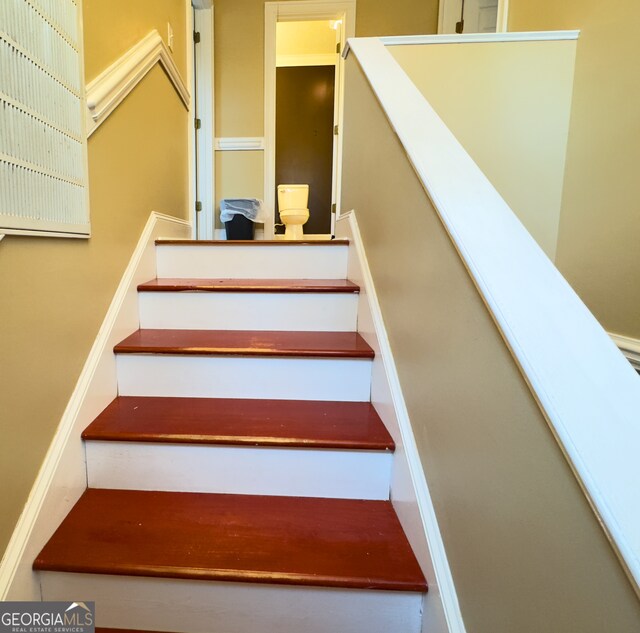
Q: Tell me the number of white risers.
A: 5